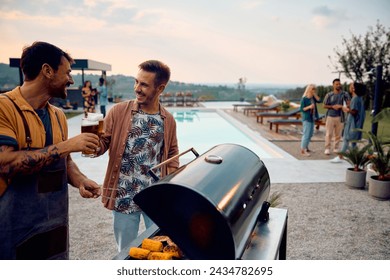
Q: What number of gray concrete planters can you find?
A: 2